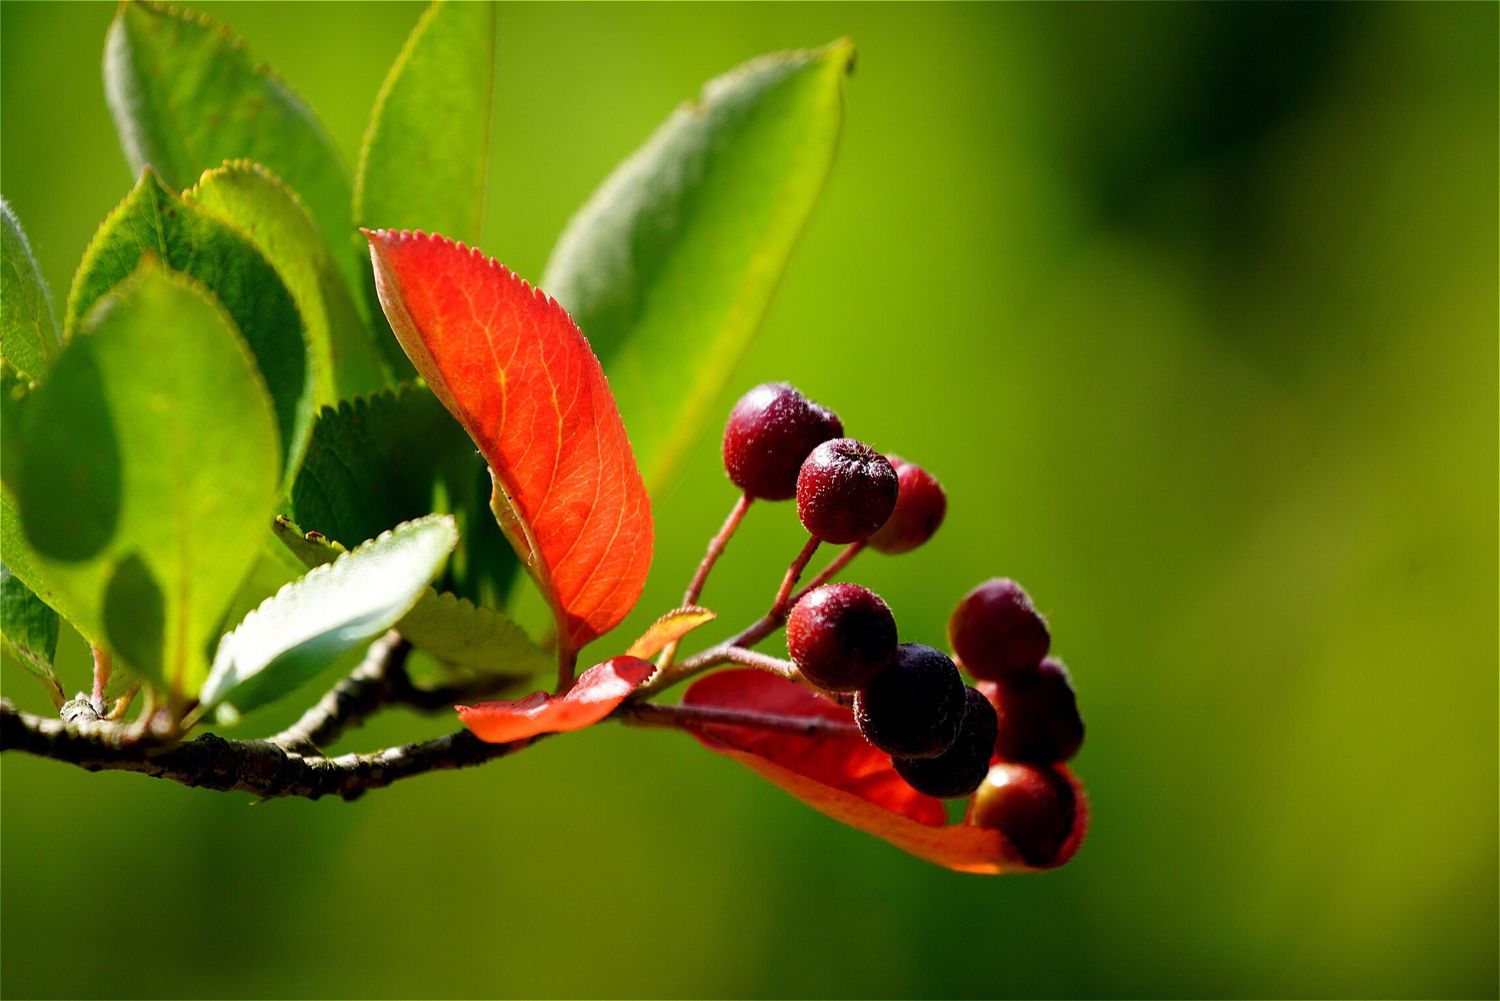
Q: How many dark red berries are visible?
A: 9